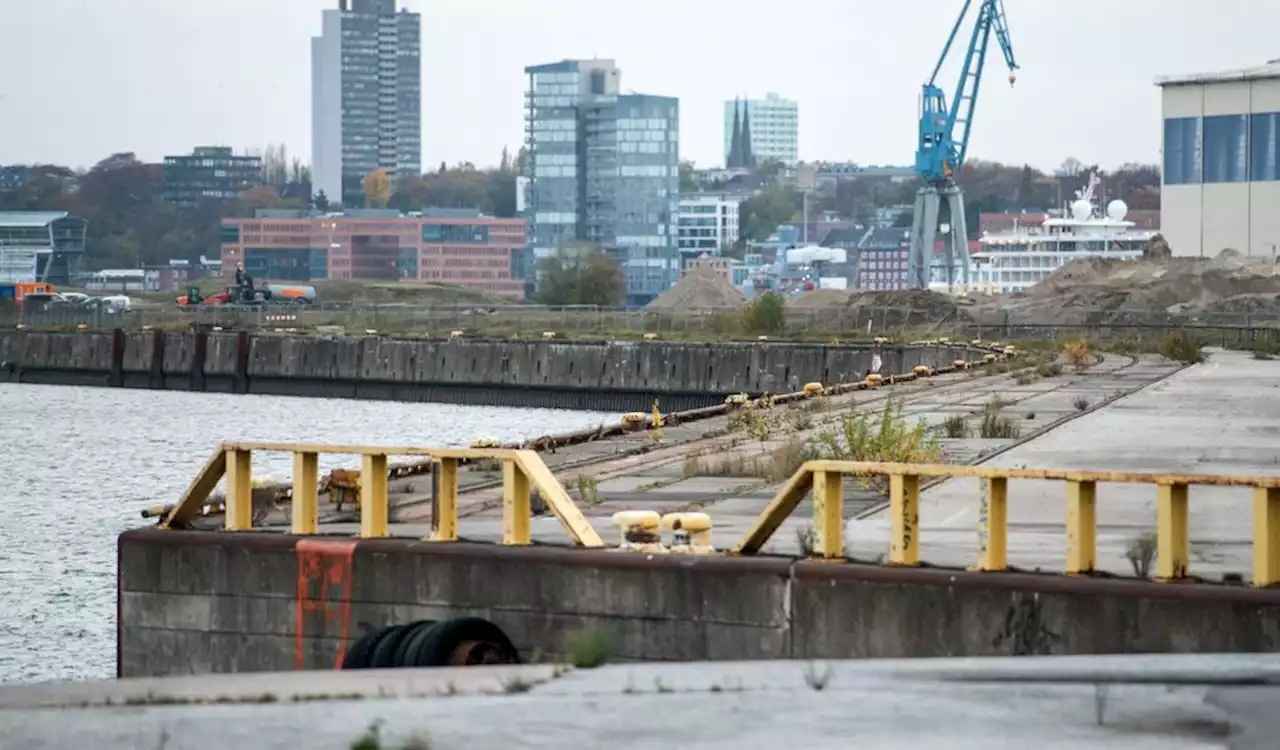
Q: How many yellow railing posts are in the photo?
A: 11